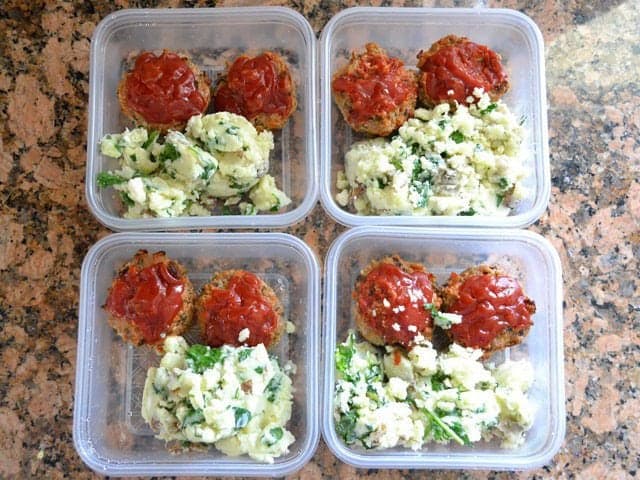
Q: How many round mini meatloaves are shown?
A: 8